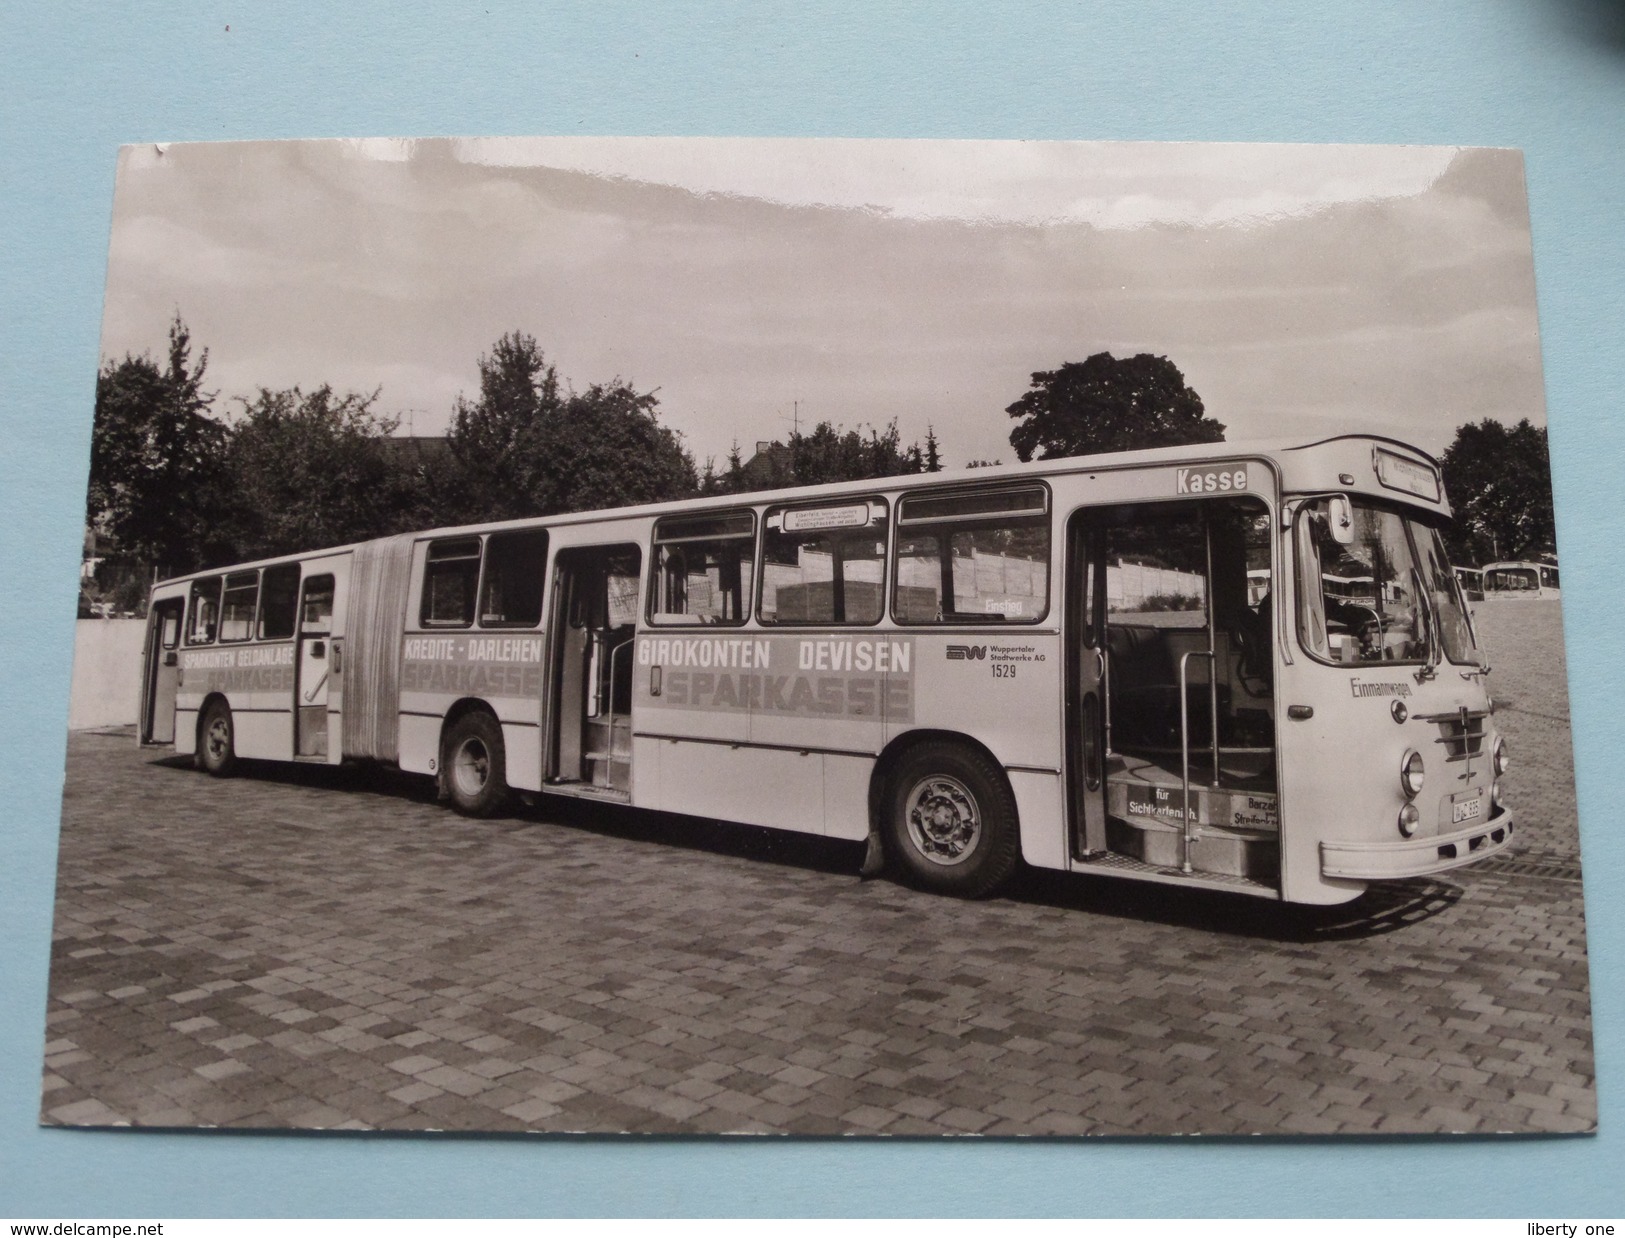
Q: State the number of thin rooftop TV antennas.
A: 2